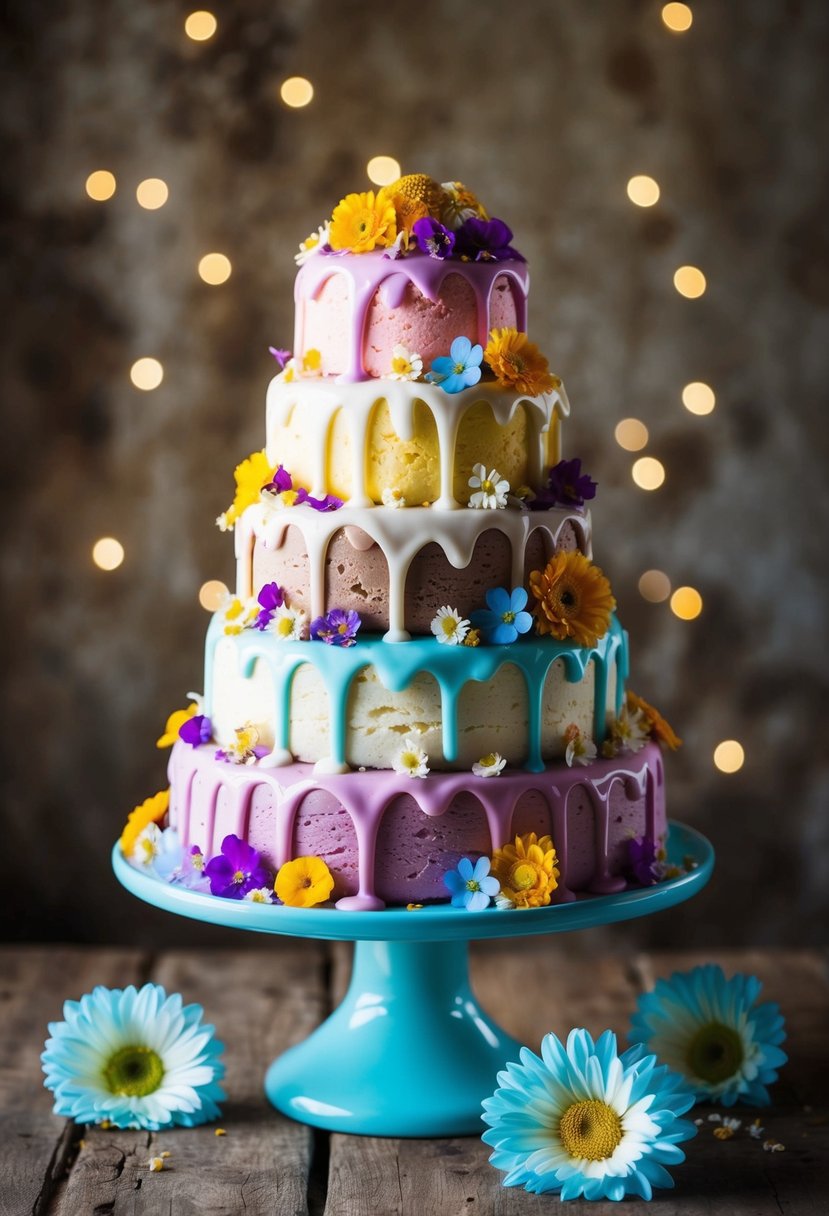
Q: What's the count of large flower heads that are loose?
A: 3